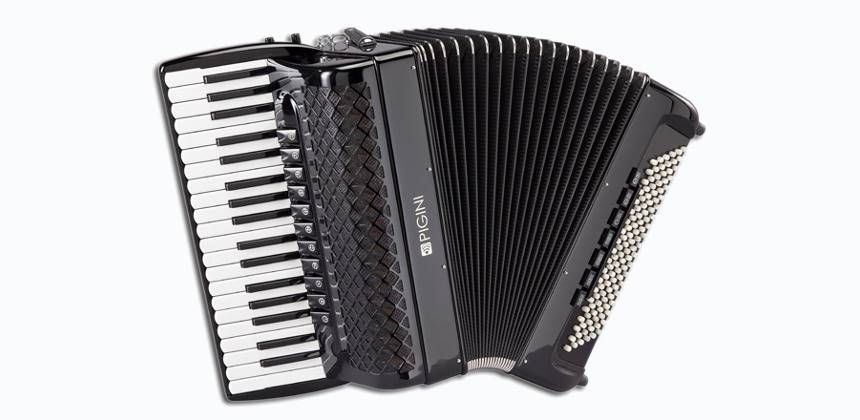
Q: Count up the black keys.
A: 15